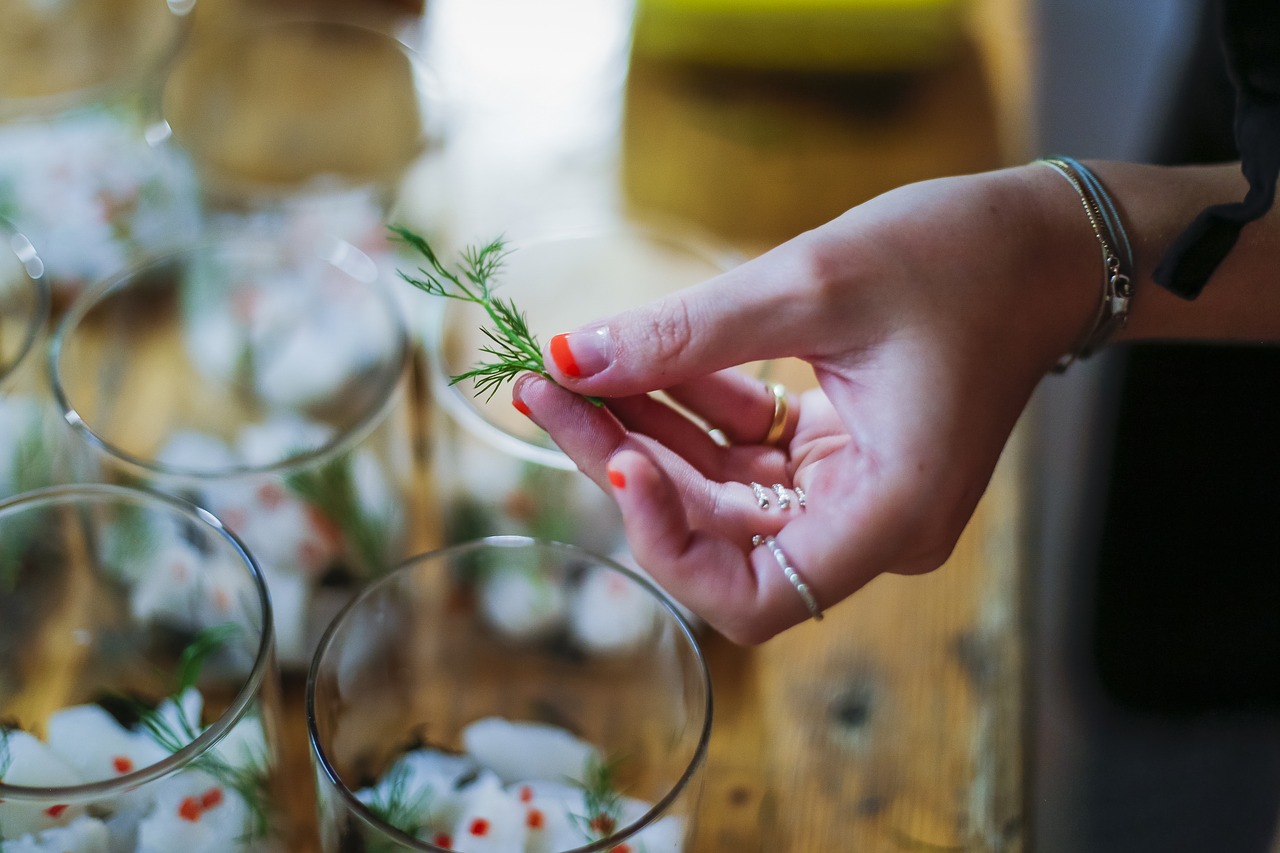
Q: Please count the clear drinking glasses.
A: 7